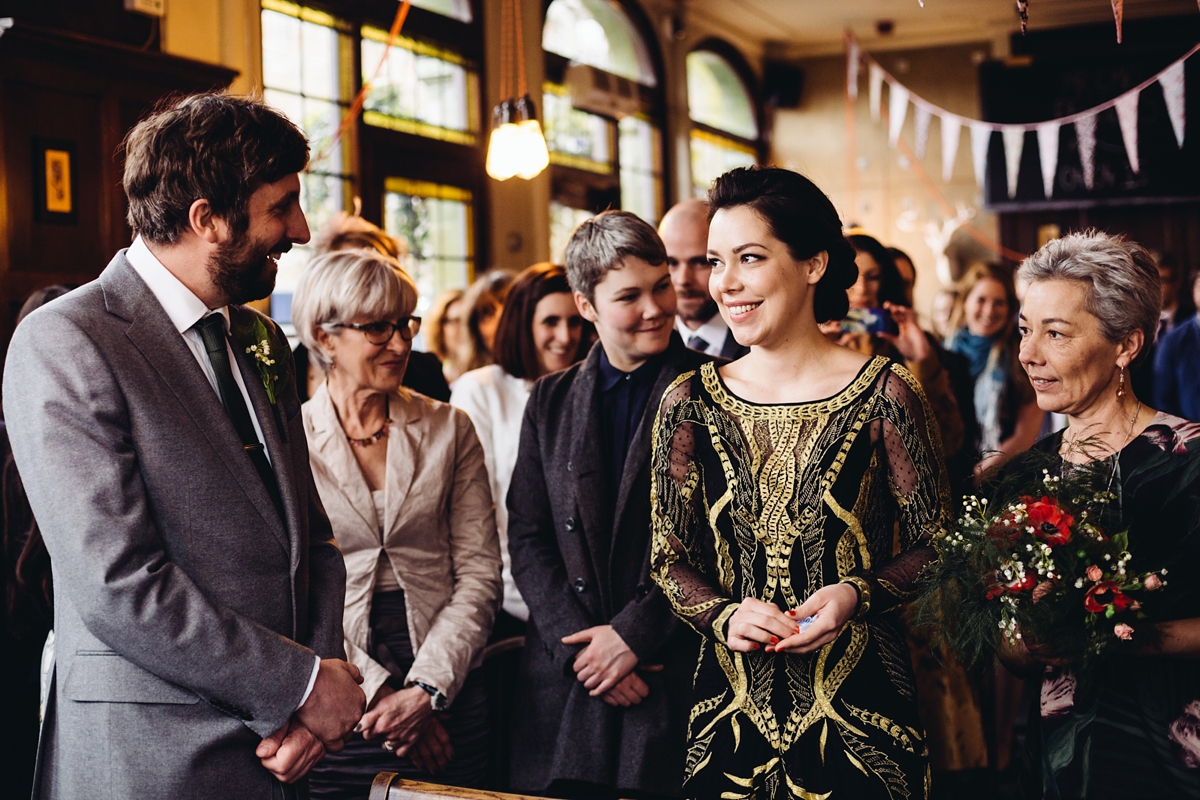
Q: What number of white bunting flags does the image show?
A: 11